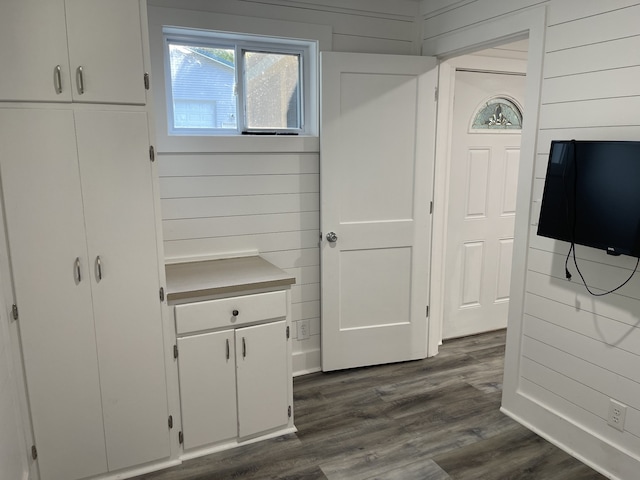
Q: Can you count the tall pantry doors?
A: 2